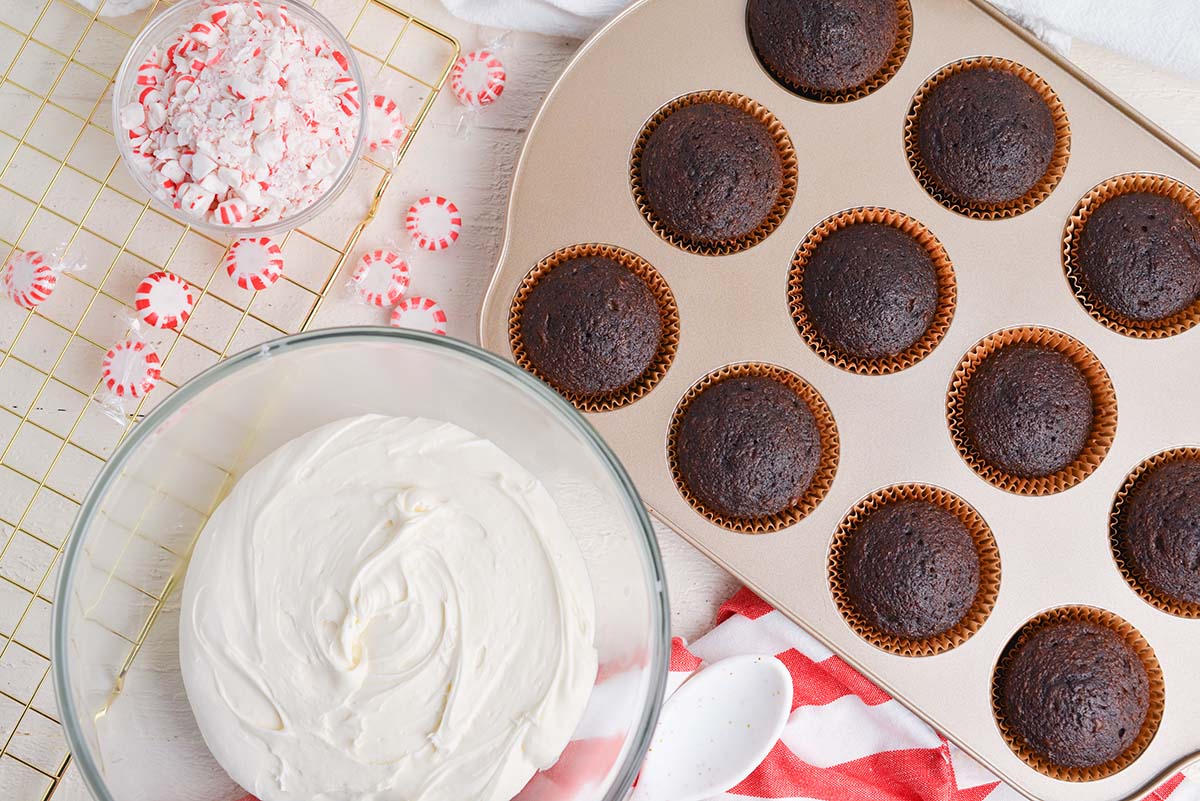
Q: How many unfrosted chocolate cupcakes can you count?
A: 11